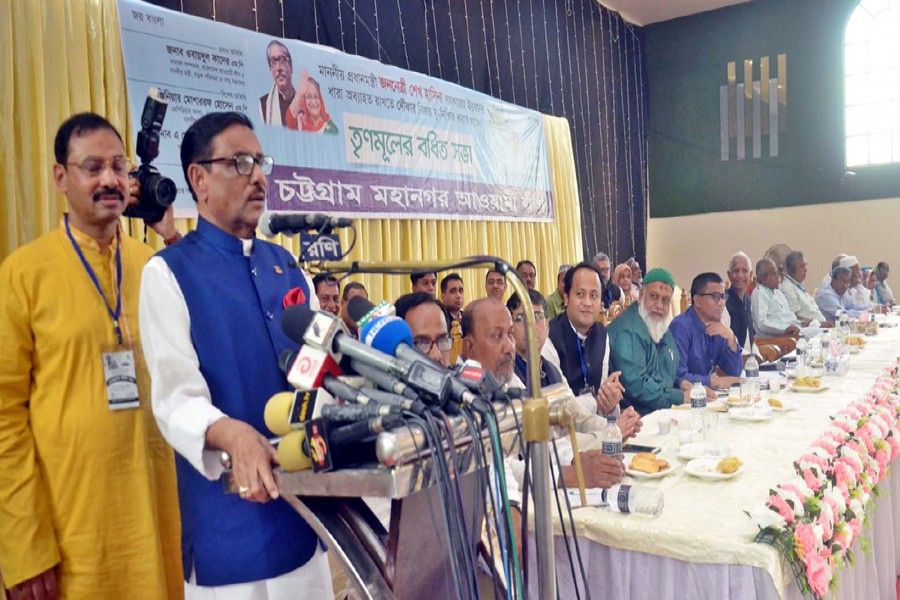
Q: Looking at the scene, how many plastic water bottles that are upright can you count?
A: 7